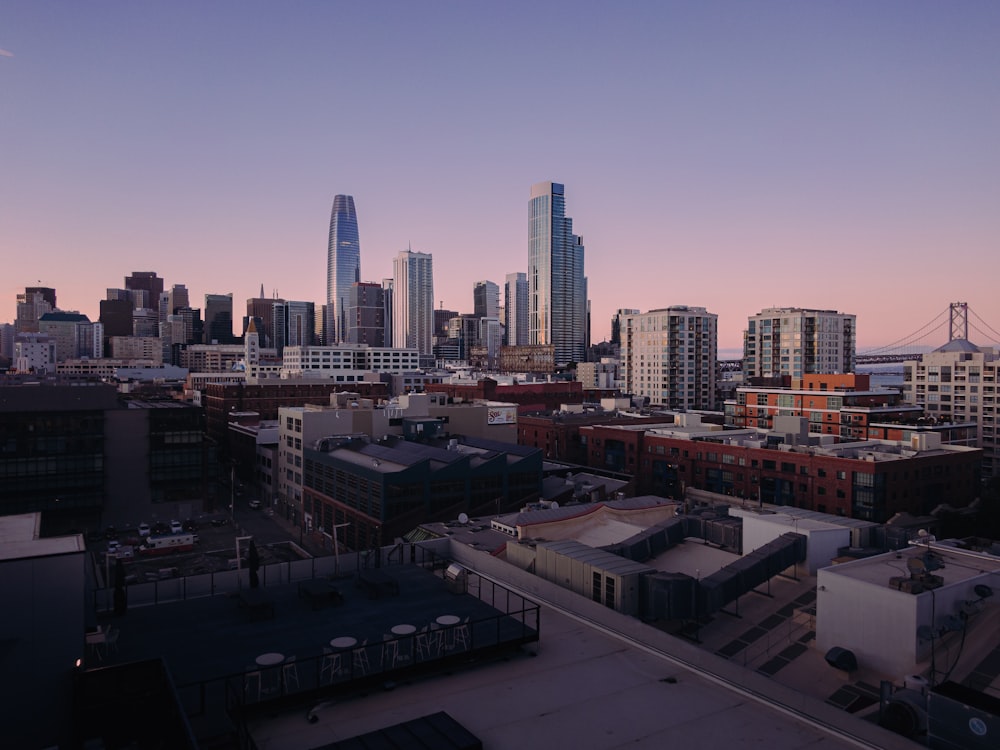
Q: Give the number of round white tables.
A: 4